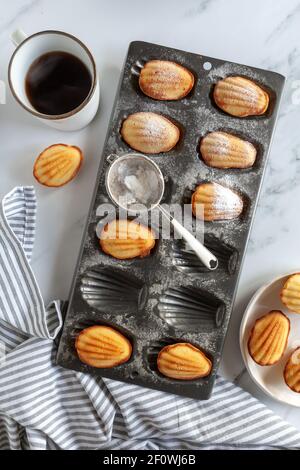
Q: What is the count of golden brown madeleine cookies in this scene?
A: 12